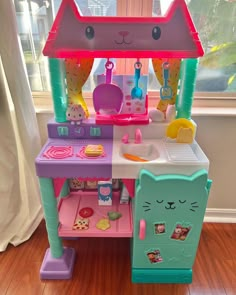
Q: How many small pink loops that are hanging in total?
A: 4